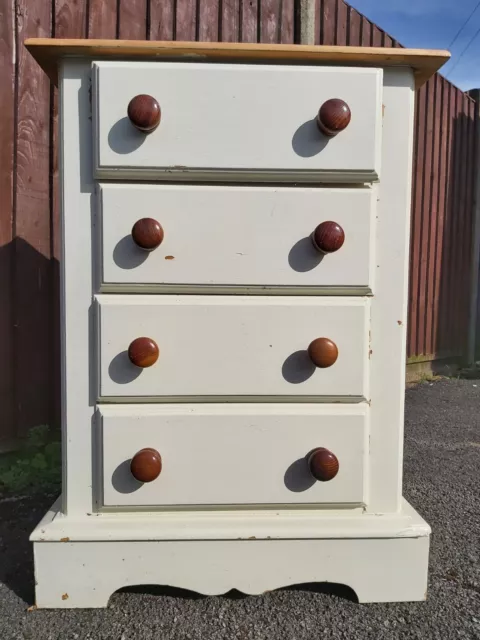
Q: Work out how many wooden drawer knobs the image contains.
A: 8